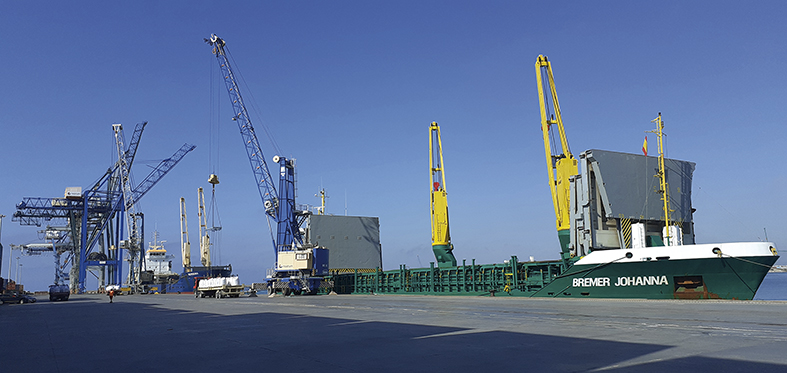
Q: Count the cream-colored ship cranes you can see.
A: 2